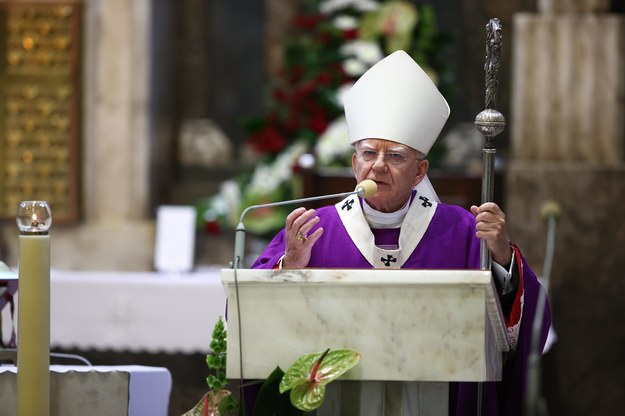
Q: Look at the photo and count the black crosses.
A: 3